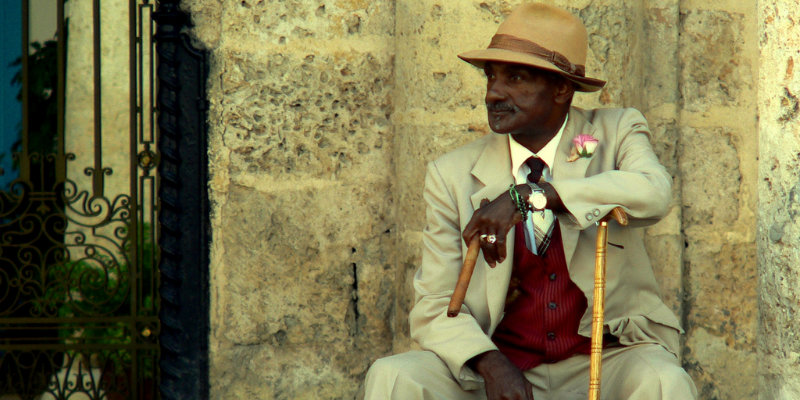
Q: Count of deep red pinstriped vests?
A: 1